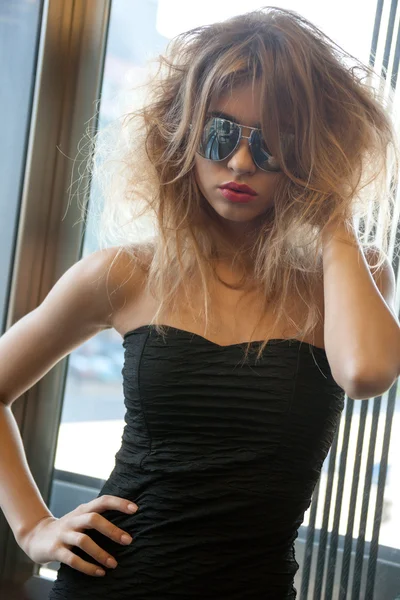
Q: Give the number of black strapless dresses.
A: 1